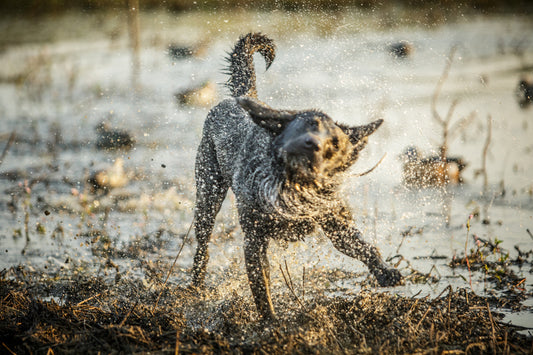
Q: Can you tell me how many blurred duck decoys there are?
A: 7